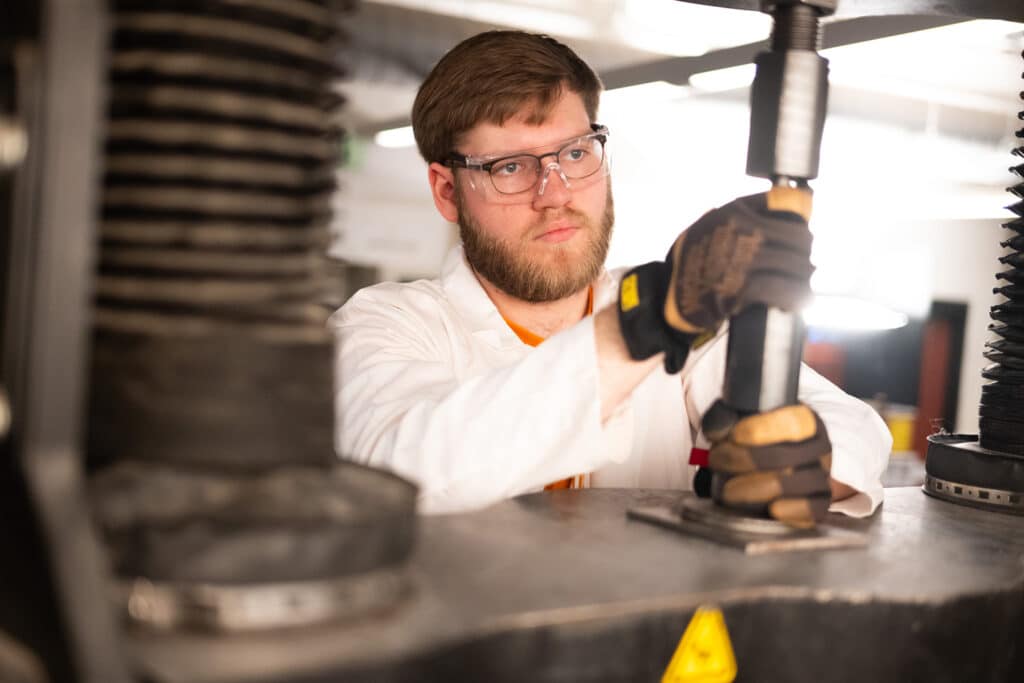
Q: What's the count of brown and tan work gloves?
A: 2